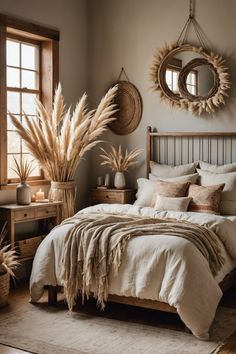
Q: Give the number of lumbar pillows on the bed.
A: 1